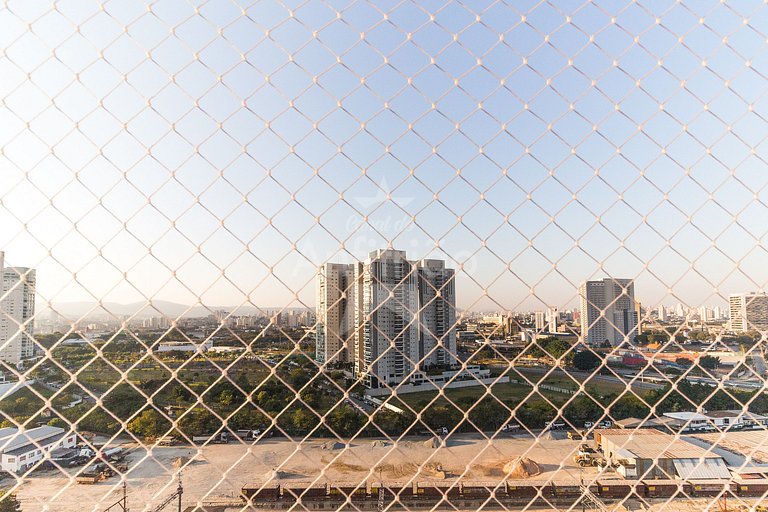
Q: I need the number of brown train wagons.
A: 12